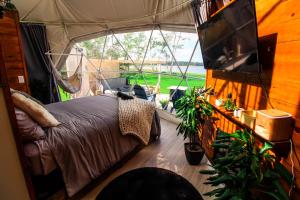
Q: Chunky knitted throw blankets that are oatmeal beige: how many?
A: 1